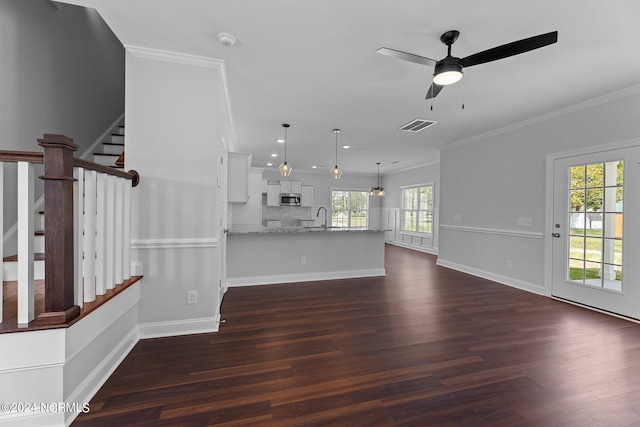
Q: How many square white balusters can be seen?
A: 8